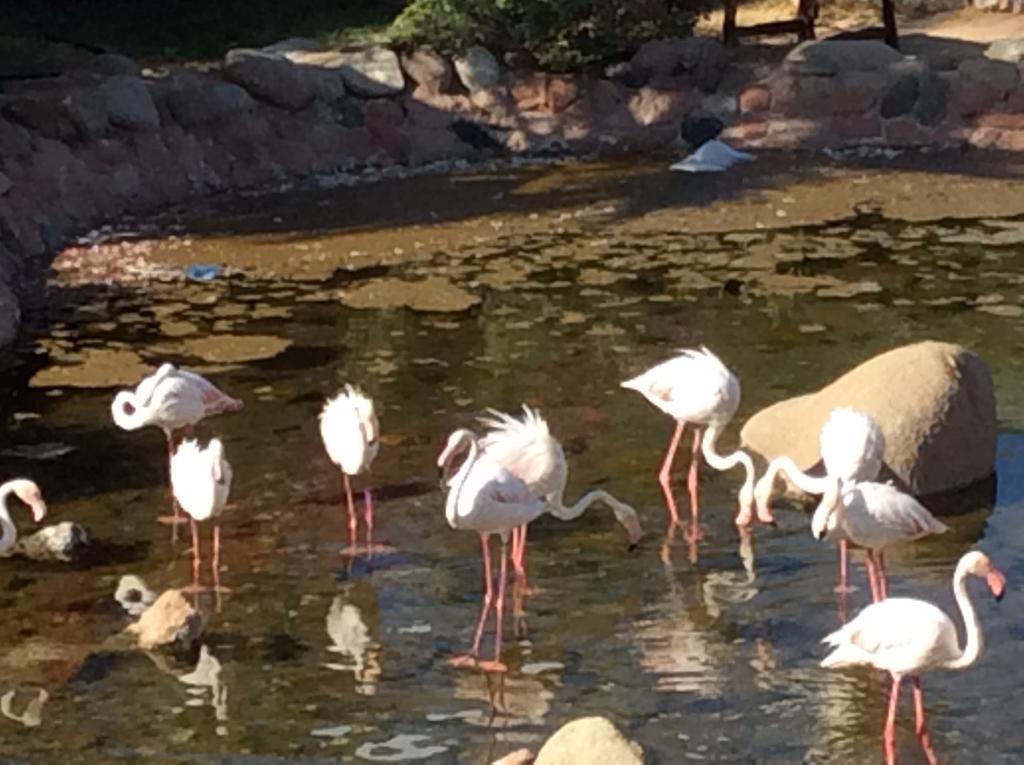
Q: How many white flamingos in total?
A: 10